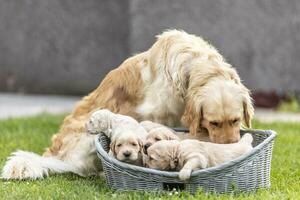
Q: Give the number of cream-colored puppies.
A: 4